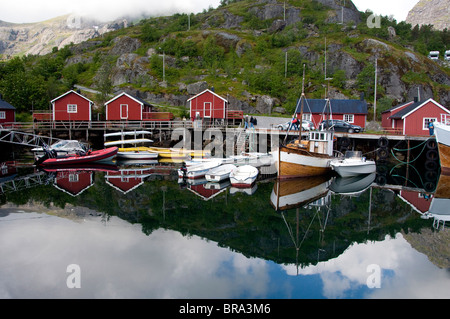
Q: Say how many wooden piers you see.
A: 1